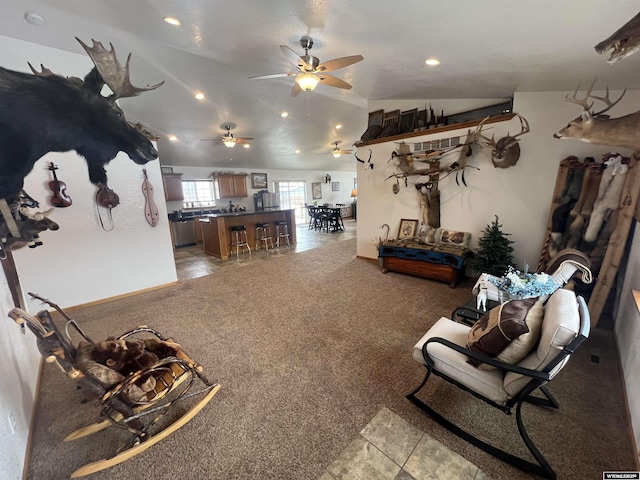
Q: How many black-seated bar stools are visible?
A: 3